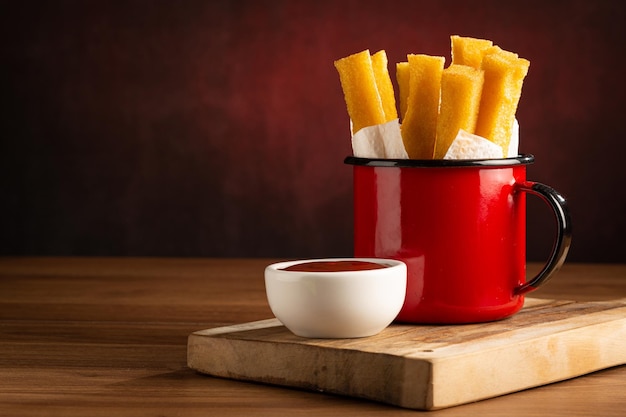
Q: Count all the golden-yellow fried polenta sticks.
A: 8